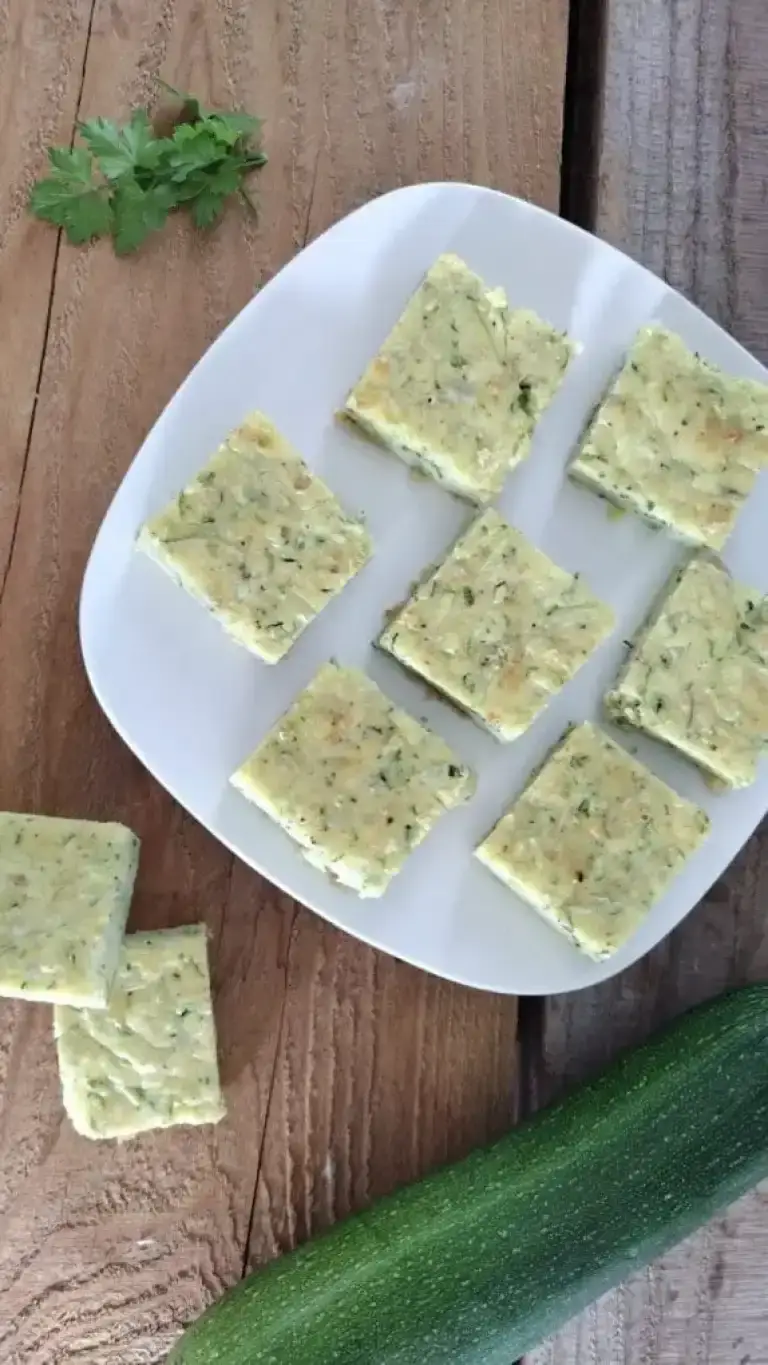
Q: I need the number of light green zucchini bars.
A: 9